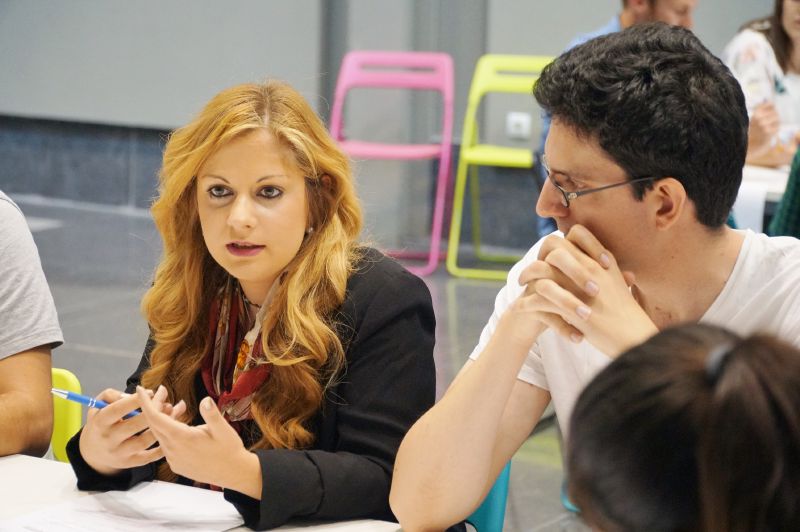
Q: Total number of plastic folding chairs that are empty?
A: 2